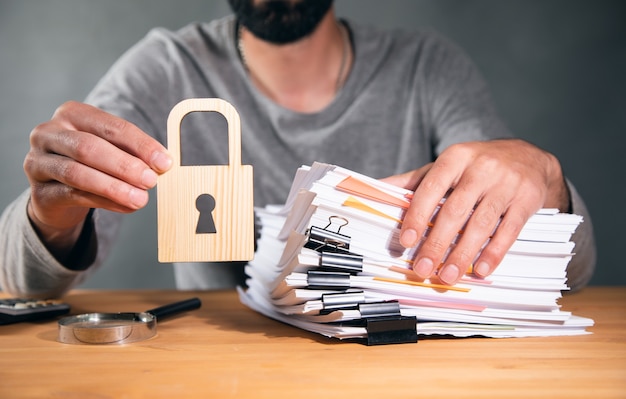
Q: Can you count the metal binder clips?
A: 6